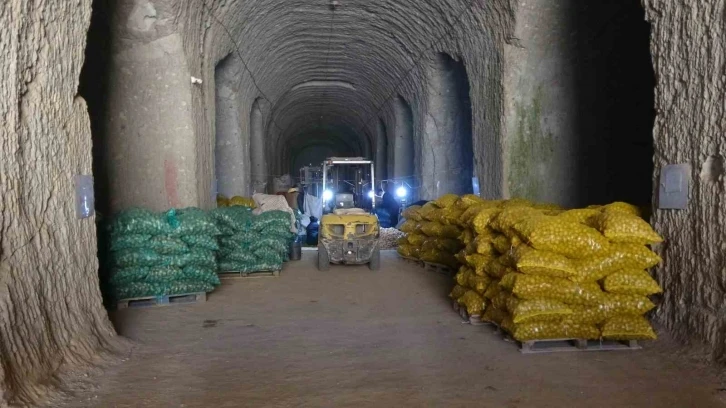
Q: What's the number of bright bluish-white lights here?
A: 3